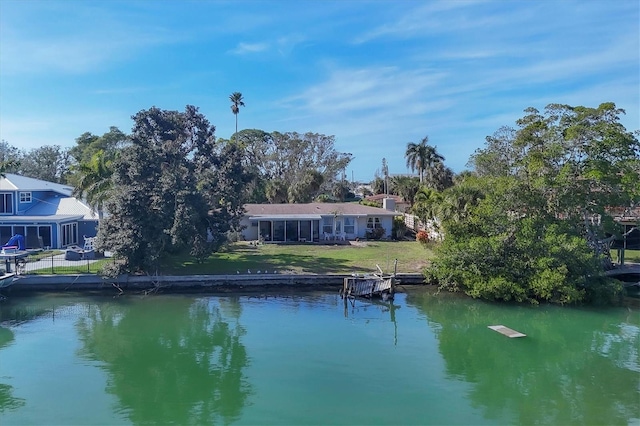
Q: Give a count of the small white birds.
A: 5